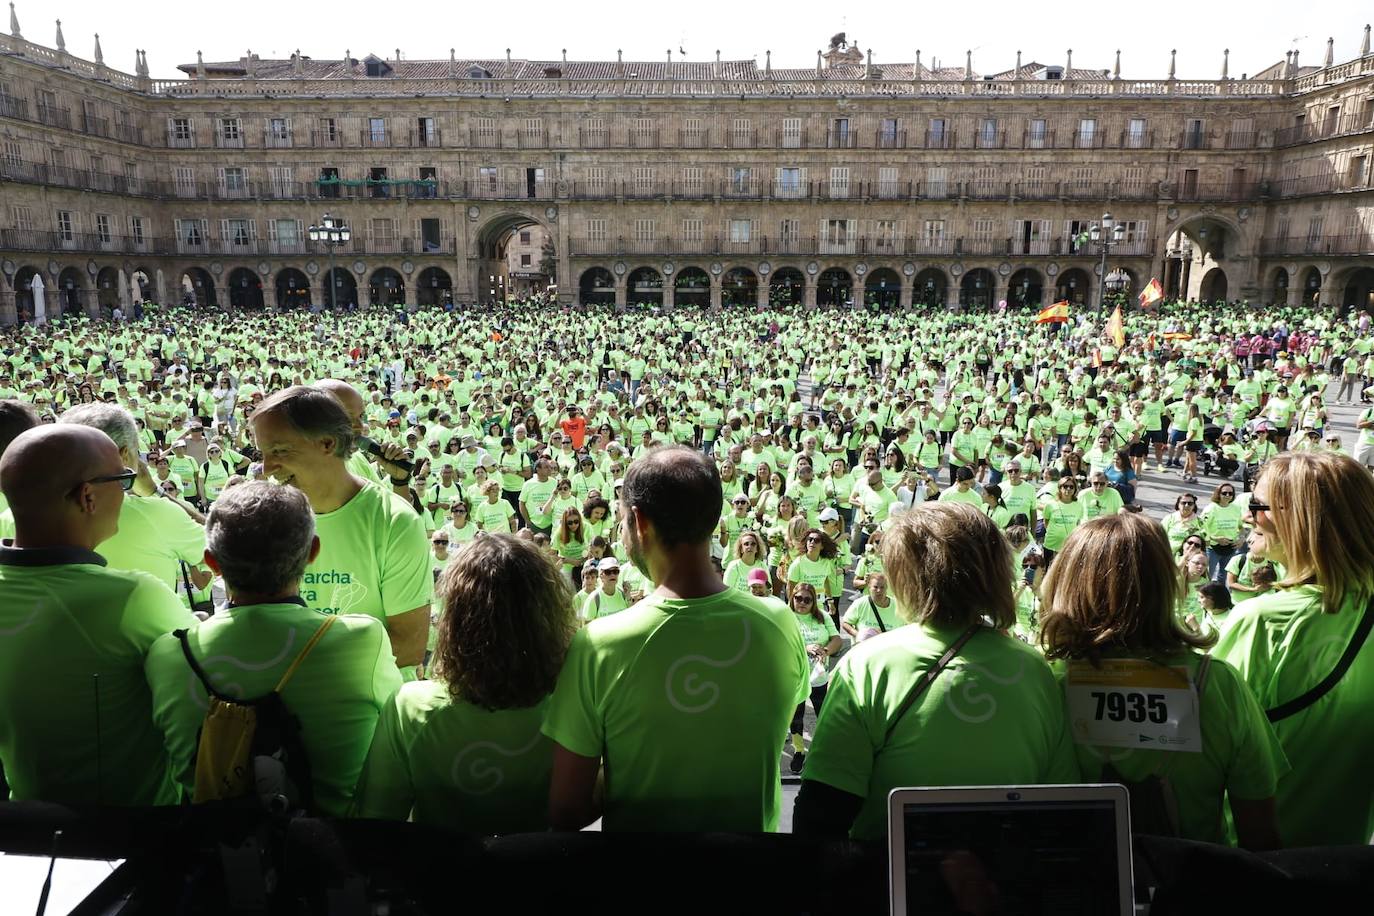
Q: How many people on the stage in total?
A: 11